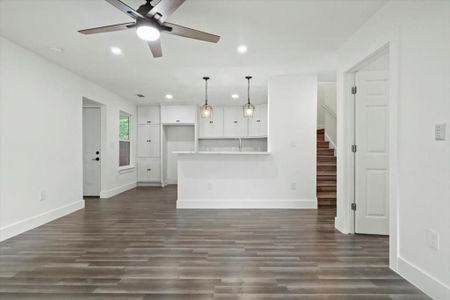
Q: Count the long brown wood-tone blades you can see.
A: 5